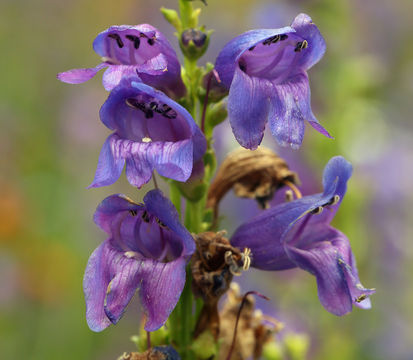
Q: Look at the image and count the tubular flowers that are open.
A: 5